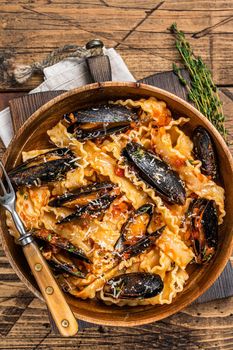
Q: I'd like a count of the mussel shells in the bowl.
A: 9